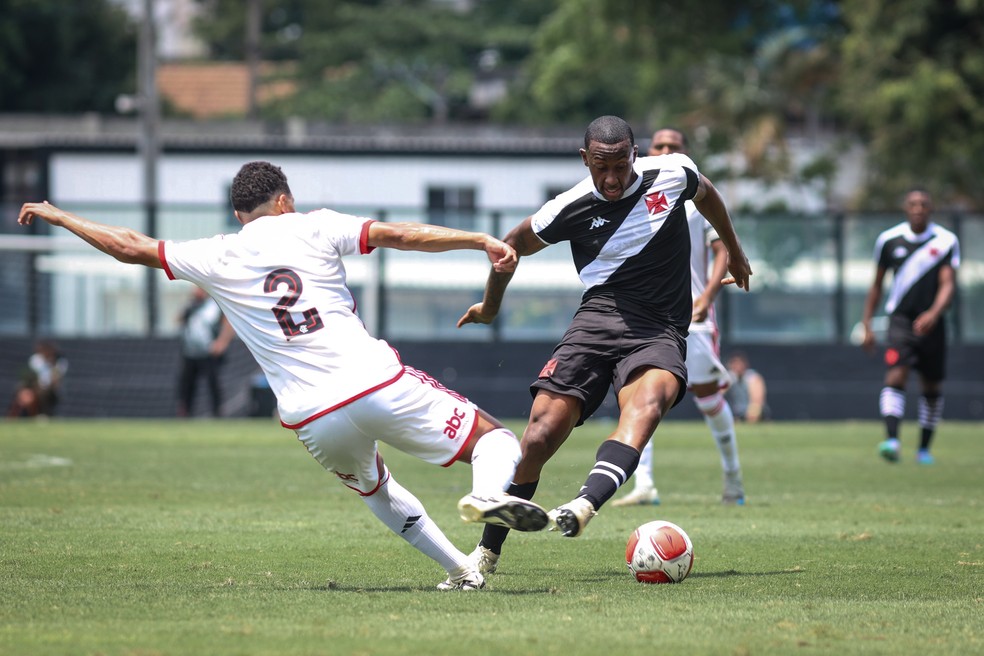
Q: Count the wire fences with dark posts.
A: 1